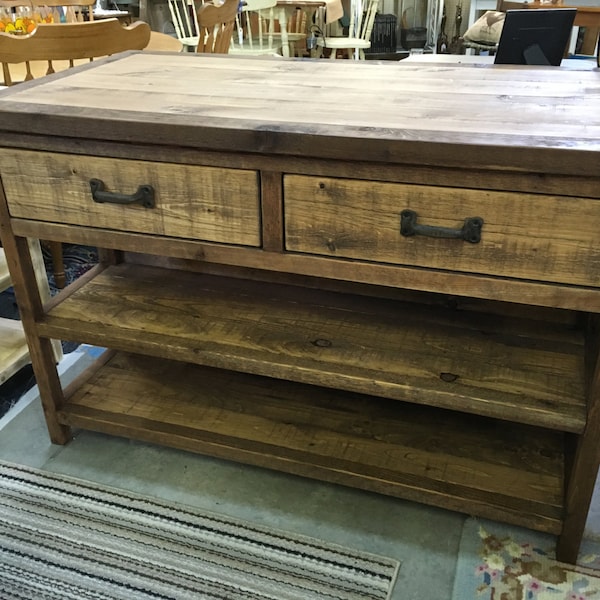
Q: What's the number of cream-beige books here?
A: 0